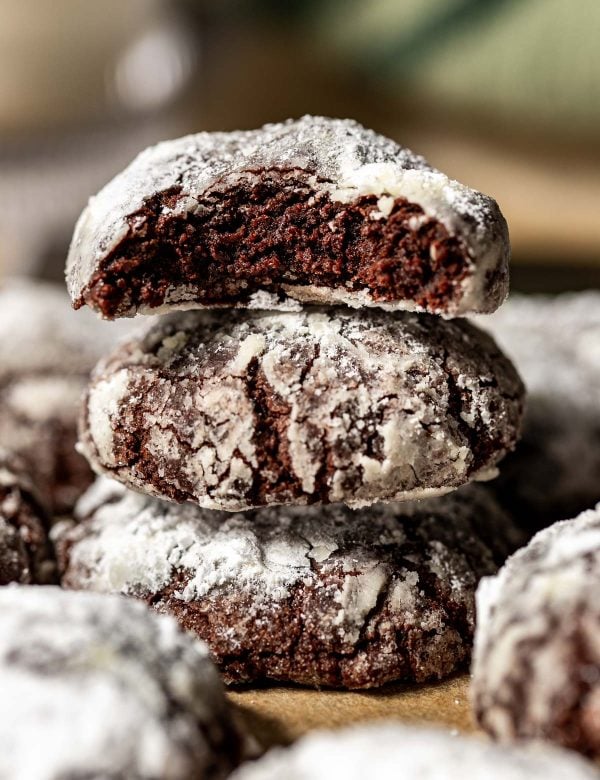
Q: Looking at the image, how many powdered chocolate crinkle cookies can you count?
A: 9